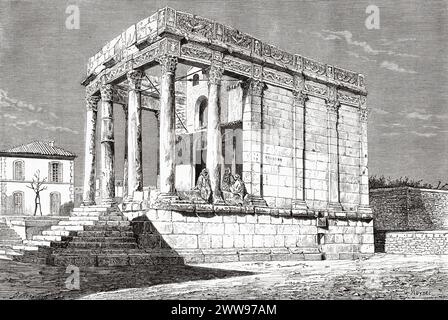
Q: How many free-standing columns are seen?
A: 6